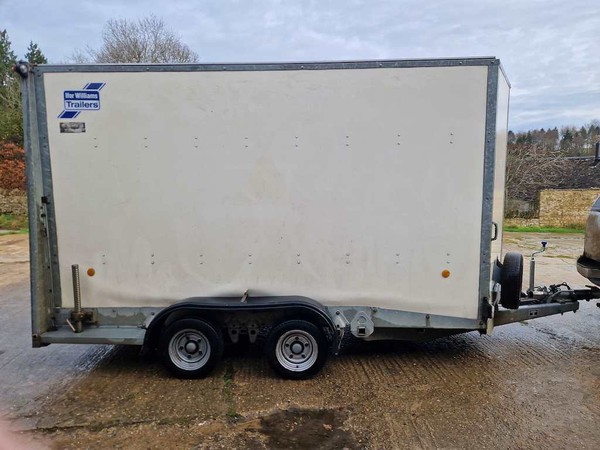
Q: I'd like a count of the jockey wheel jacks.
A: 1